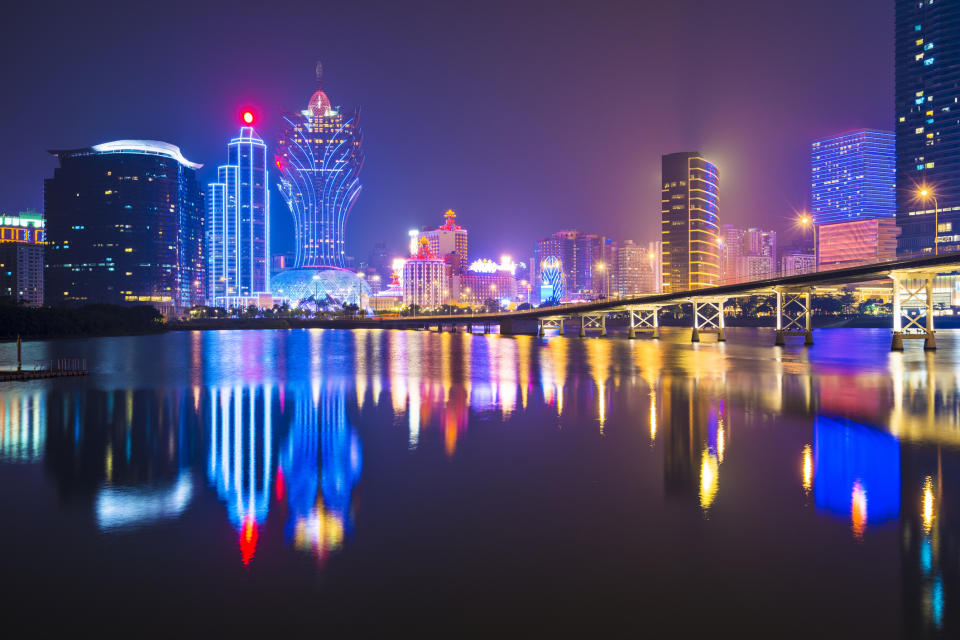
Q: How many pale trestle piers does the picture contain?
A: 6